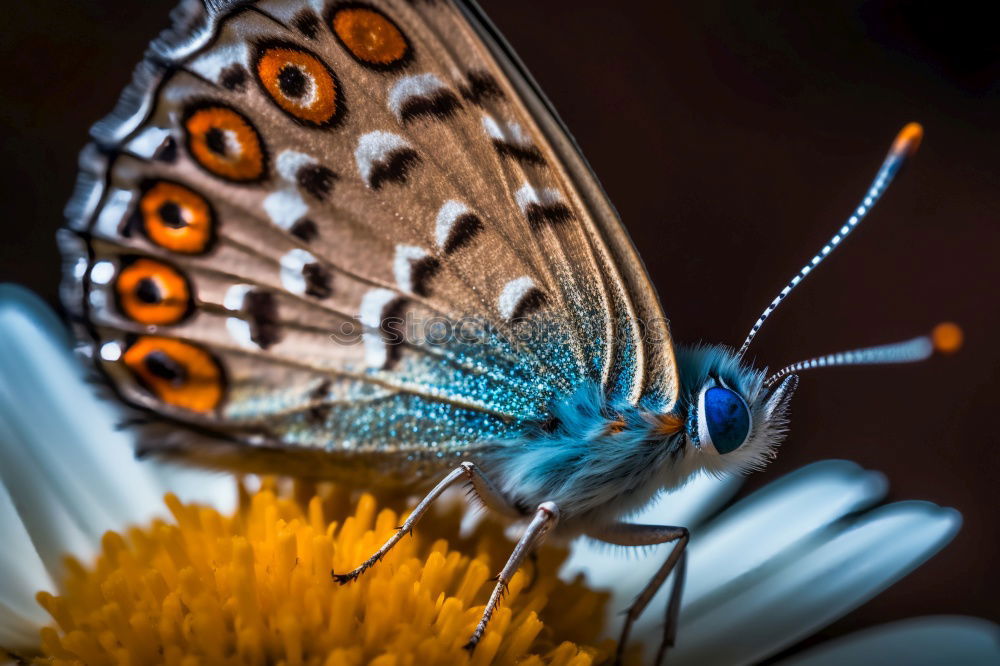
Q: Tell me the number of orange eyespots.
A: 6